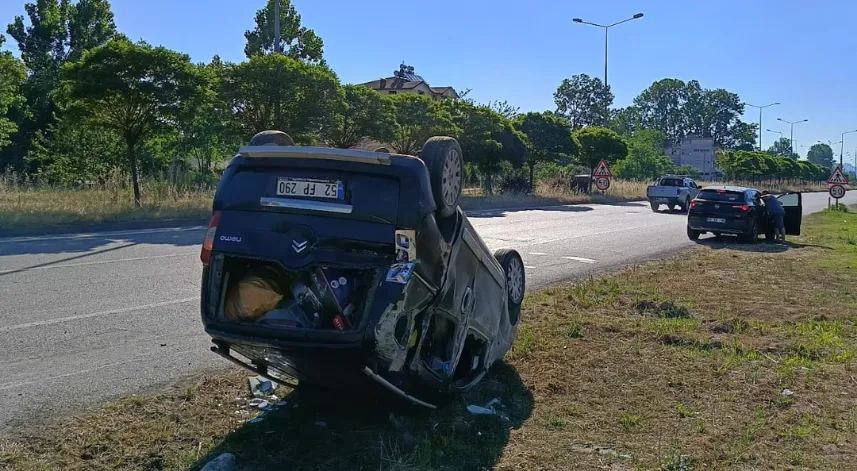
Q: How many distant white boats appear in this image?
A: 0